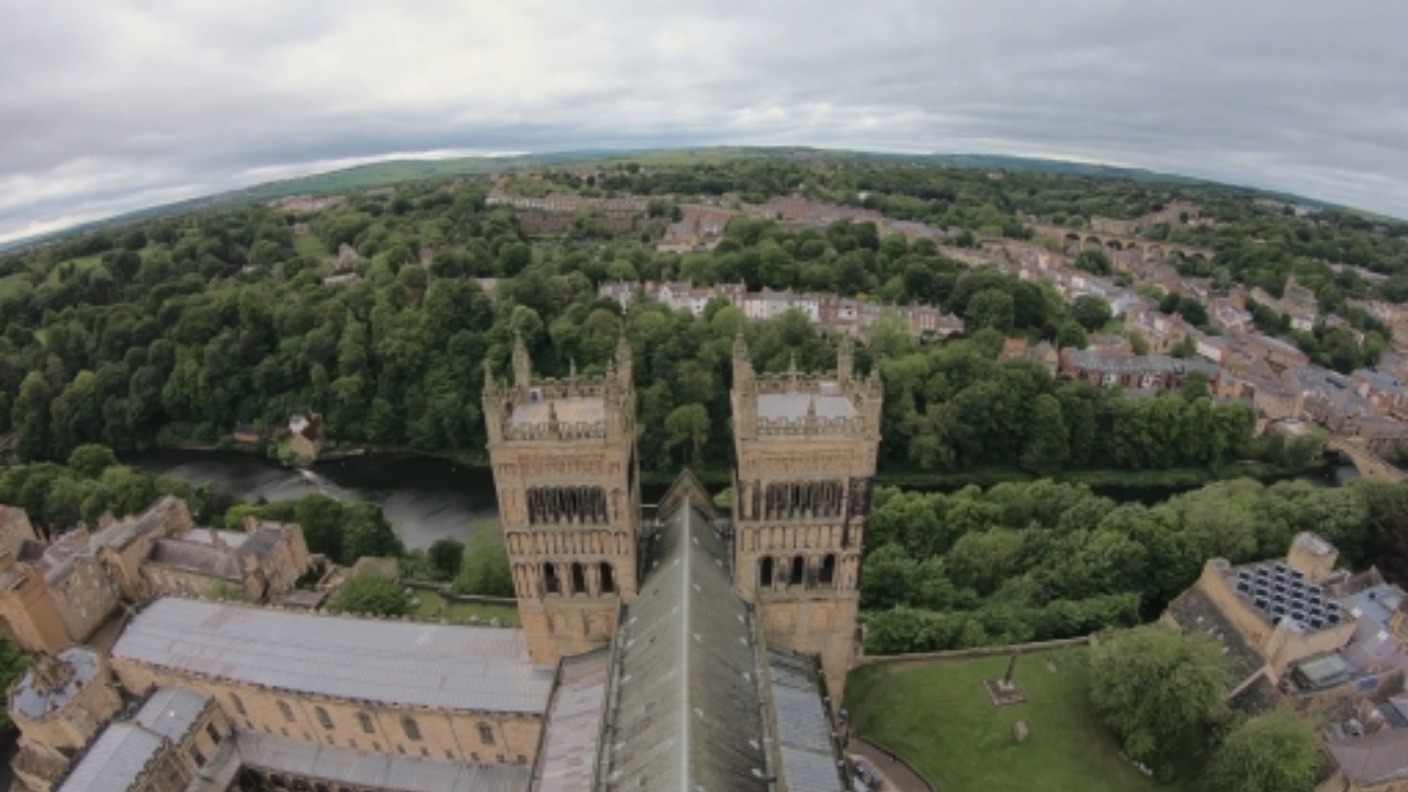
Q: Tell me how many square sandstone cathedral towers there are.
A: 2